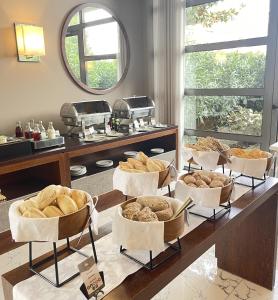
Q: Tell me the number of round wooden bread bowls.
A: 6